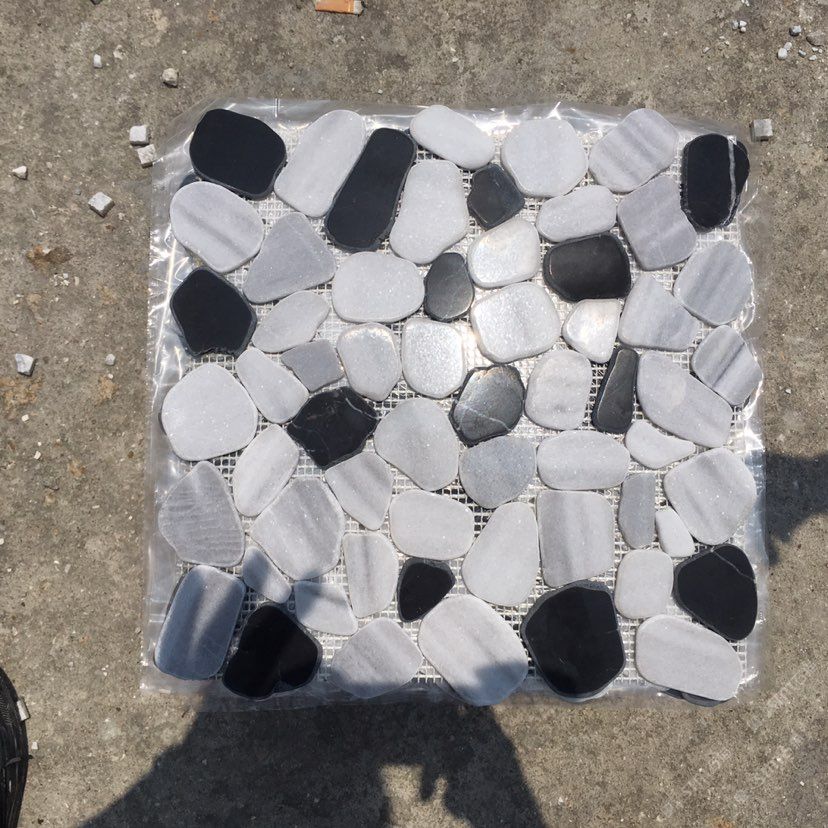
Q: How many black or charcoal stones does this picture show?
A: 14